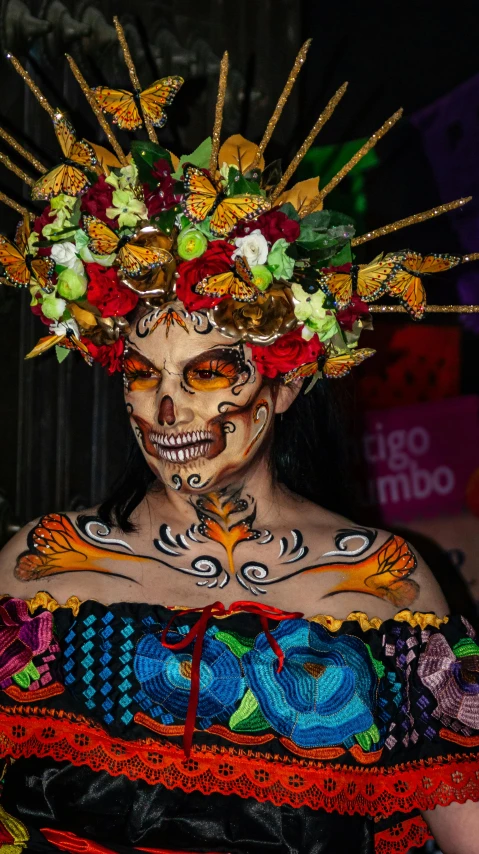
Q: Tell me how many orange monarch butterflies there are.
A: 10